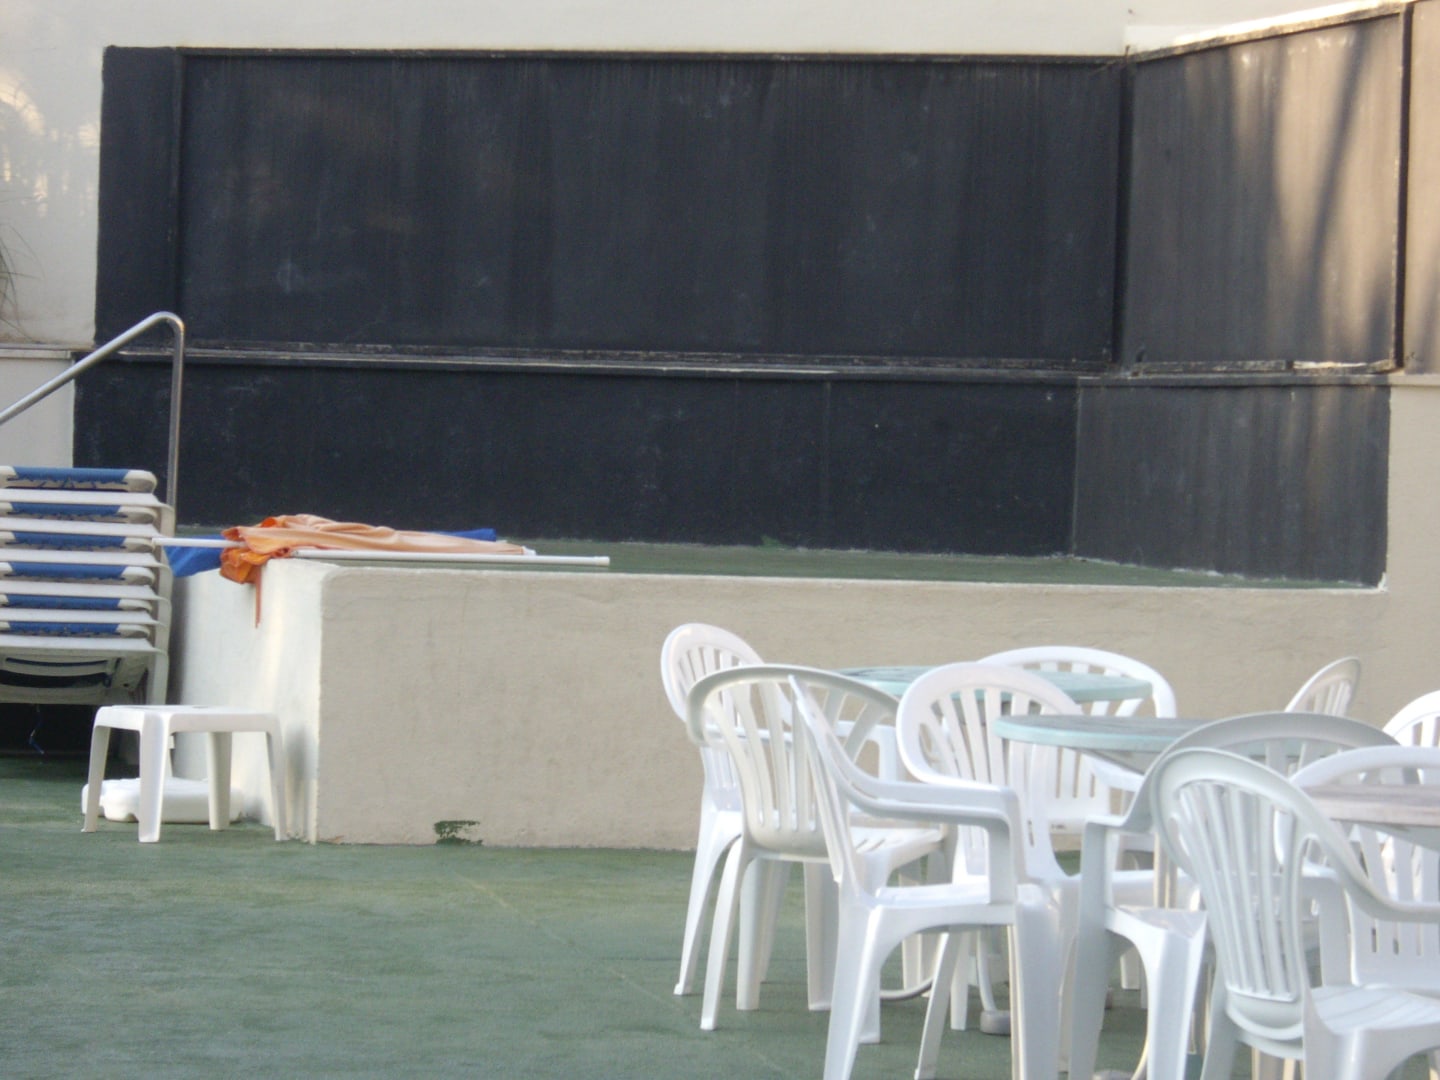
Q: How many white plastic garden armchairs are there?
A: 10